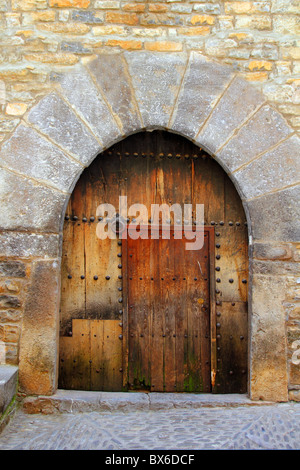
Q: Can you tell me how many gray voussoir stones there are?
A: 11